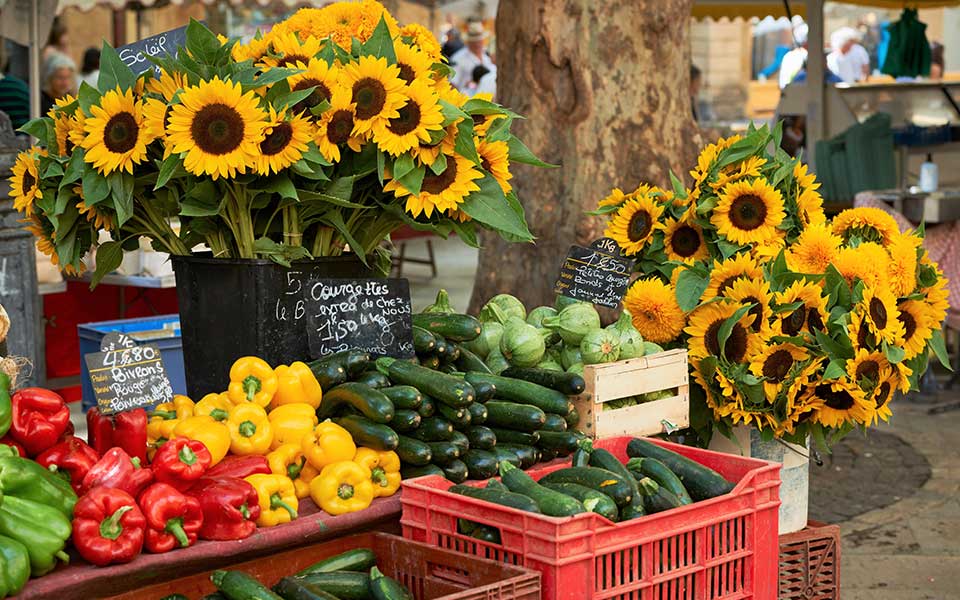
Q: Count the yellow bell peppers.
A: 13